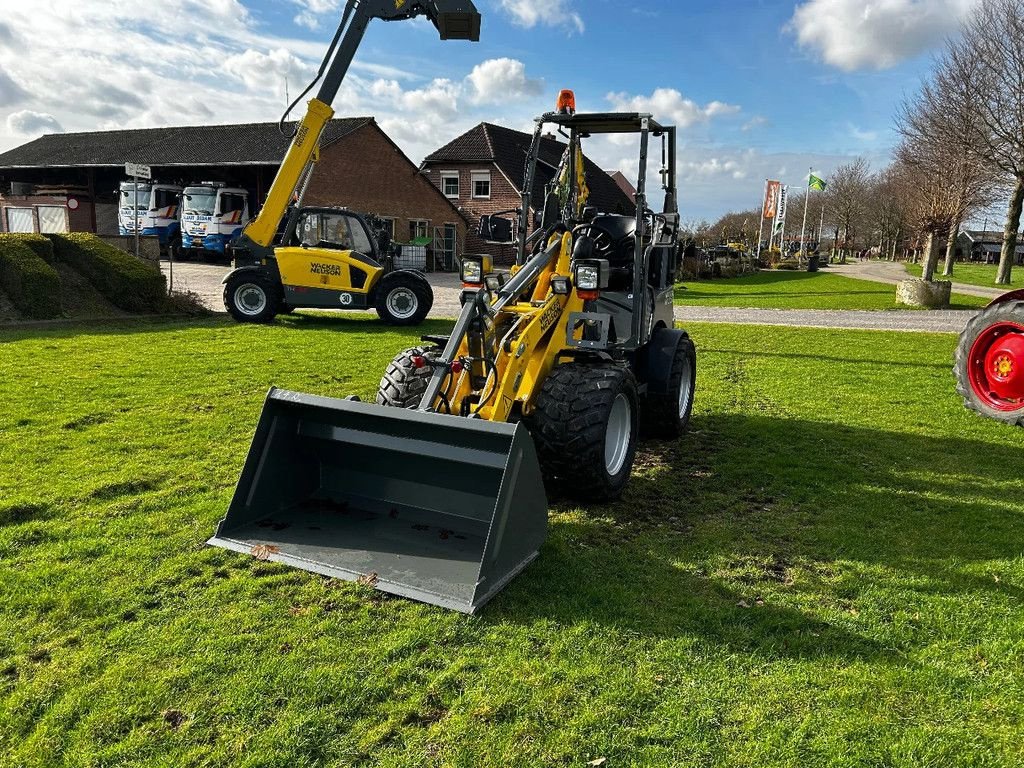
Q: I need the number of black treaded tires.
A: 6